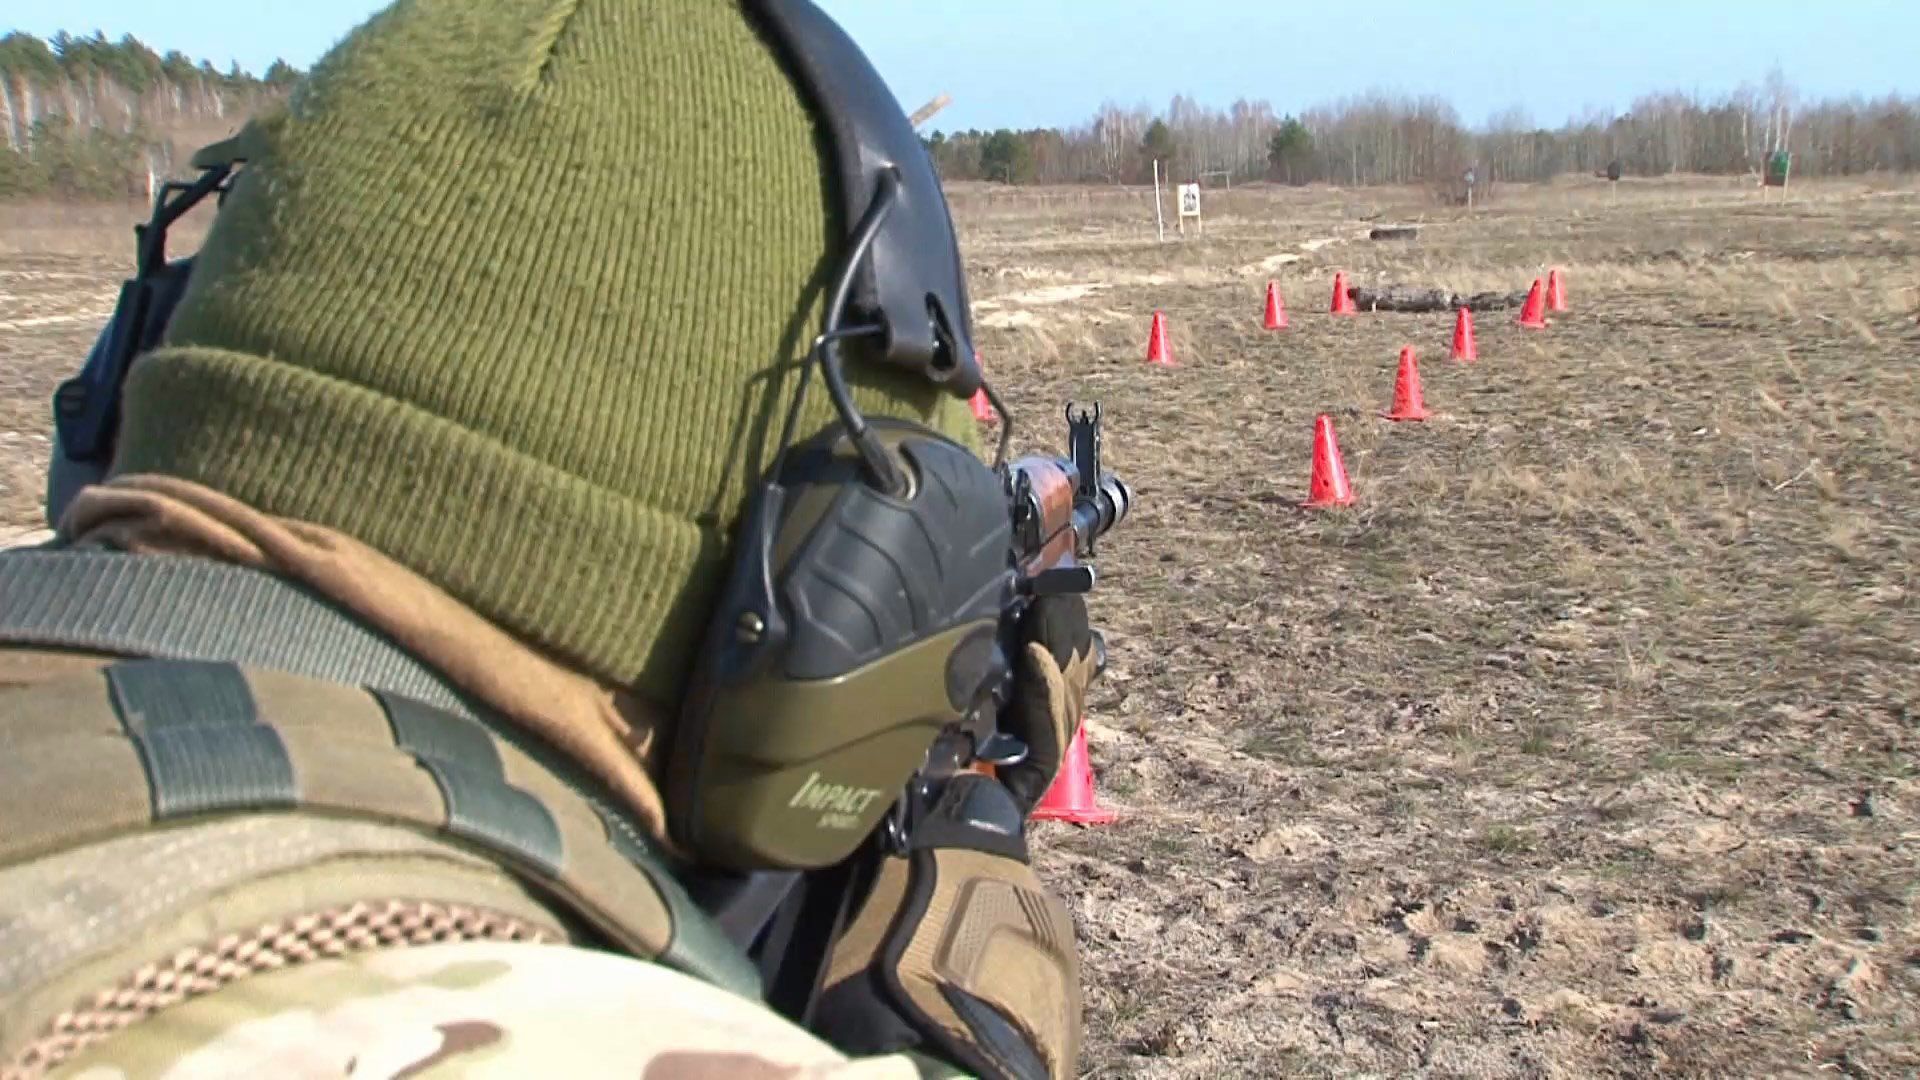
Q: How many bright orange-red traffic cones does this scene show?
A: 10